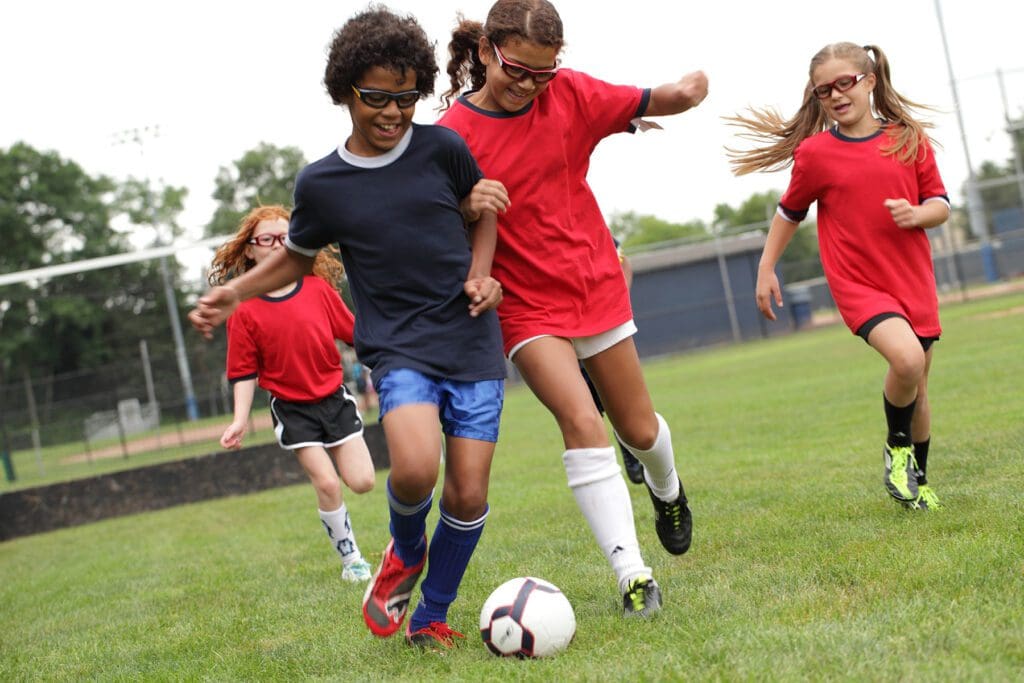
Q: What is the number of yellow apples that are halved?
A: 0